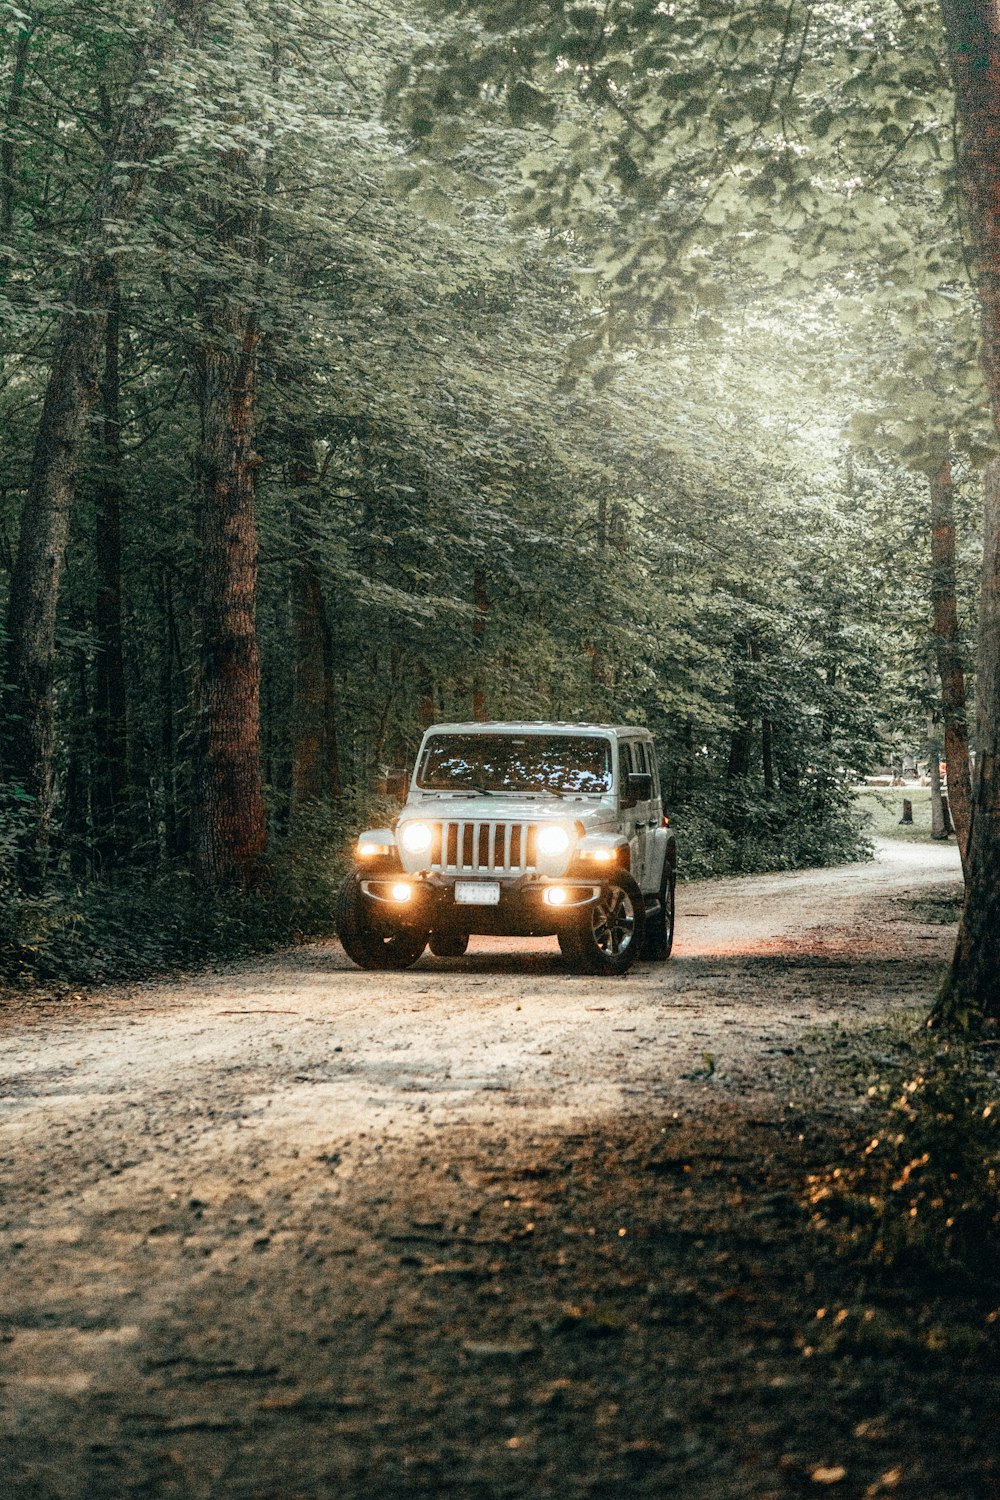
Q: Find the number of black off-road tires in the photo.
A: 4